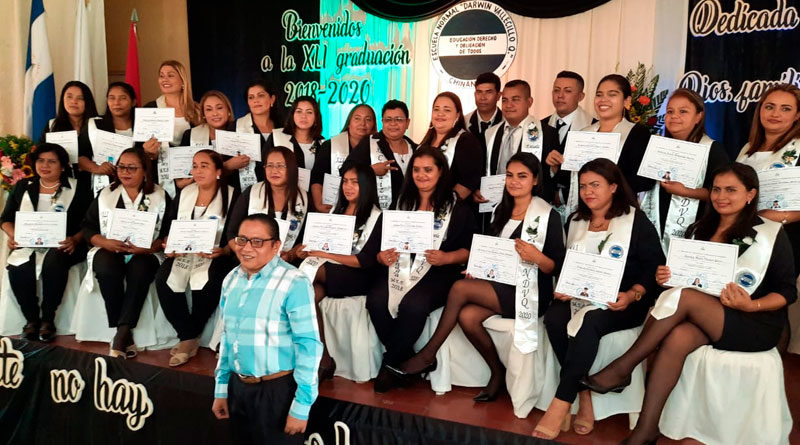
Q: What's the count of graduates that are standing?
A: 15